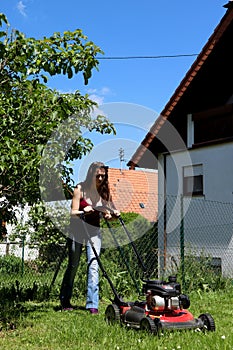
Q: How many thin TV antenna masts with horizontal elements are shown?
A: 1